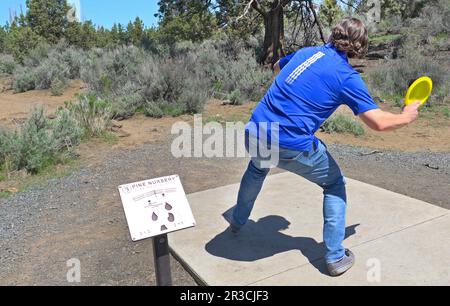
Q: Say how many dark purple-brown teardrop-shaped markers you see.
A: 3